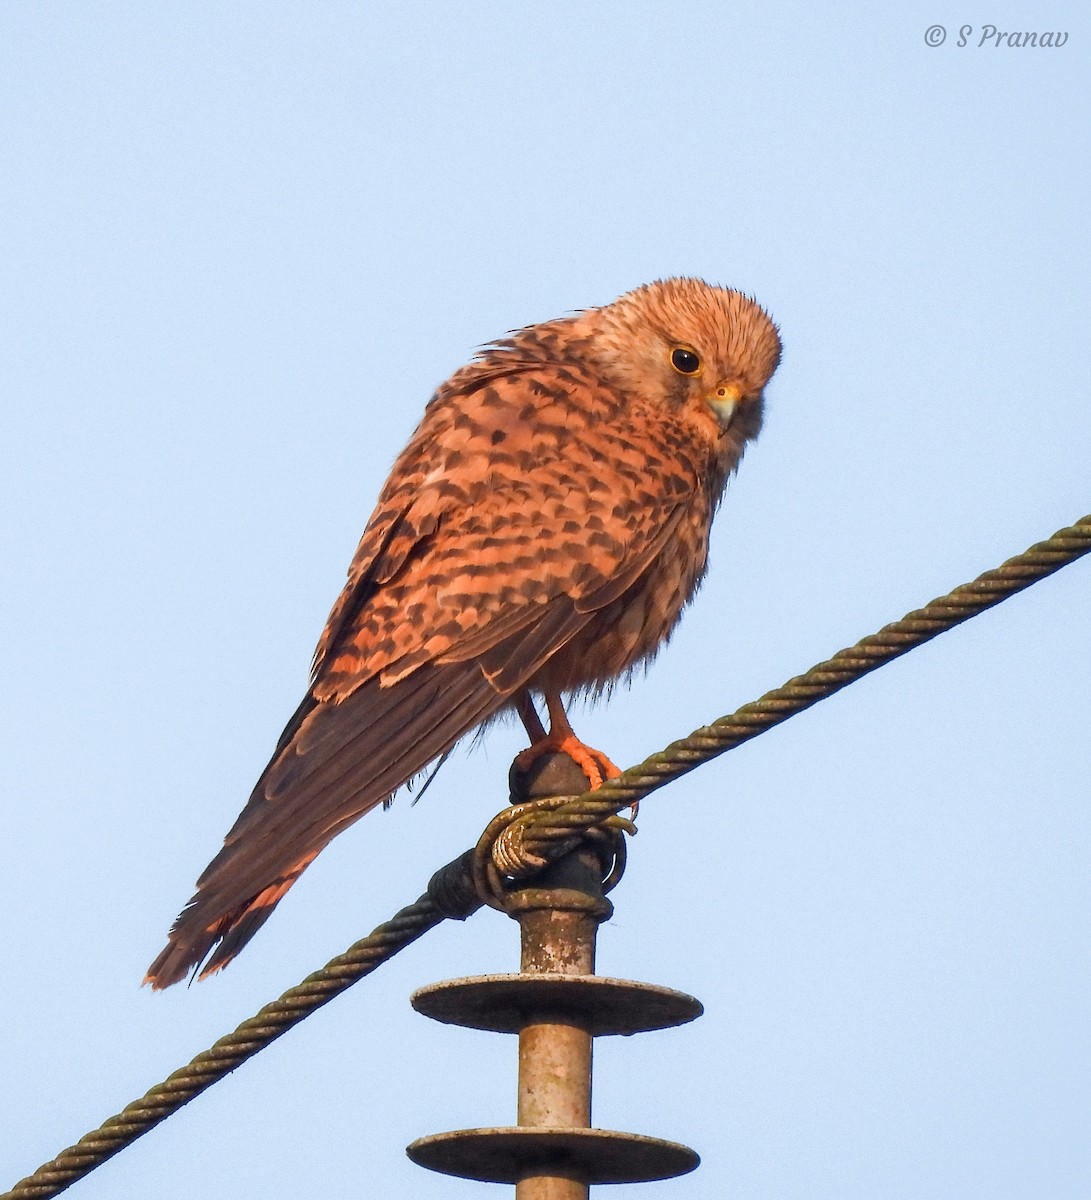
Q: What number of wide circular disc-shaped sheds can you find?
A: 2